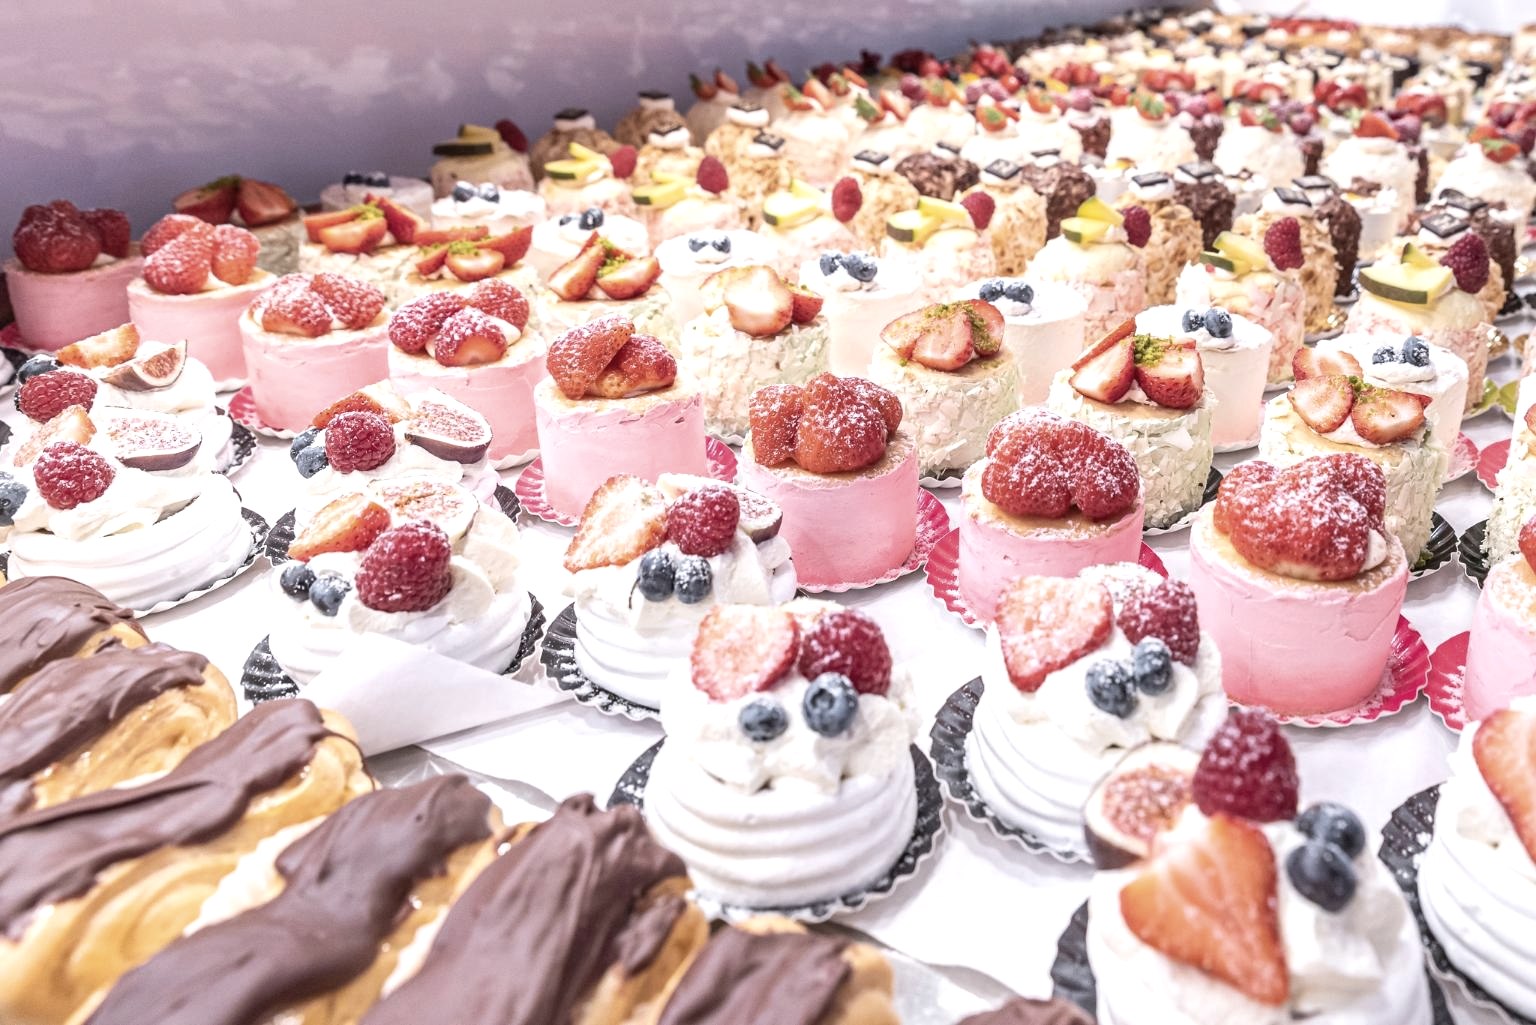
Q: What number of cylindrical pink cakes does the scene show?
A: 9